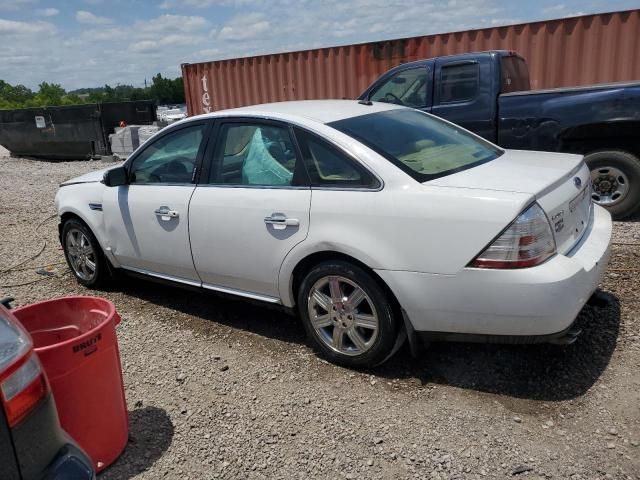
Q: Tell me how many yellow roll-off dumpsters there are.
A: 0